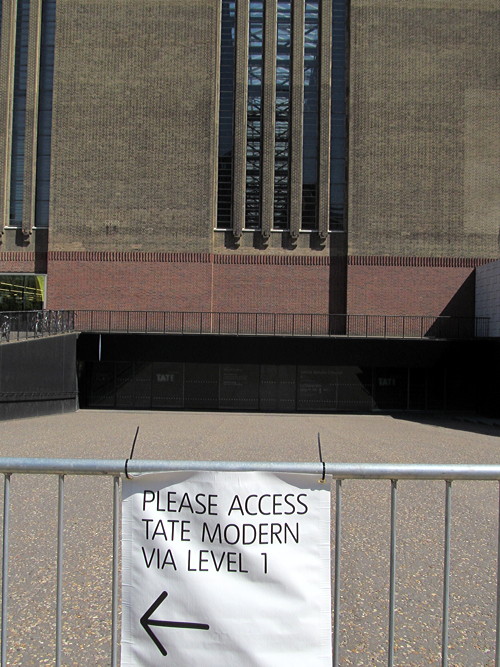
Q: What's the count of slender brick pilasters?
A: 6